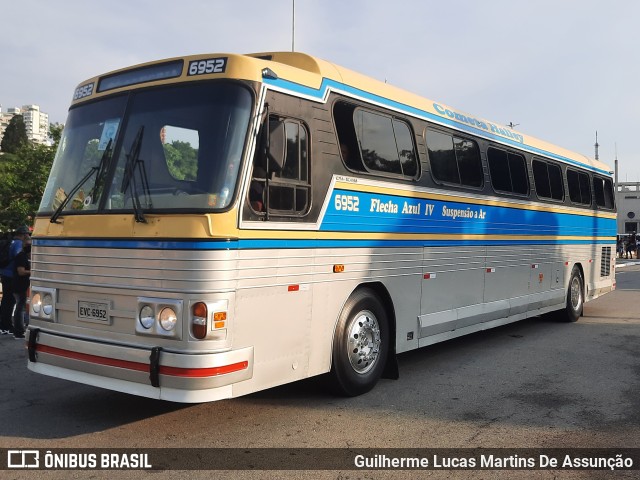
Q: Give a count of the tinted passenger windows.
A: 6